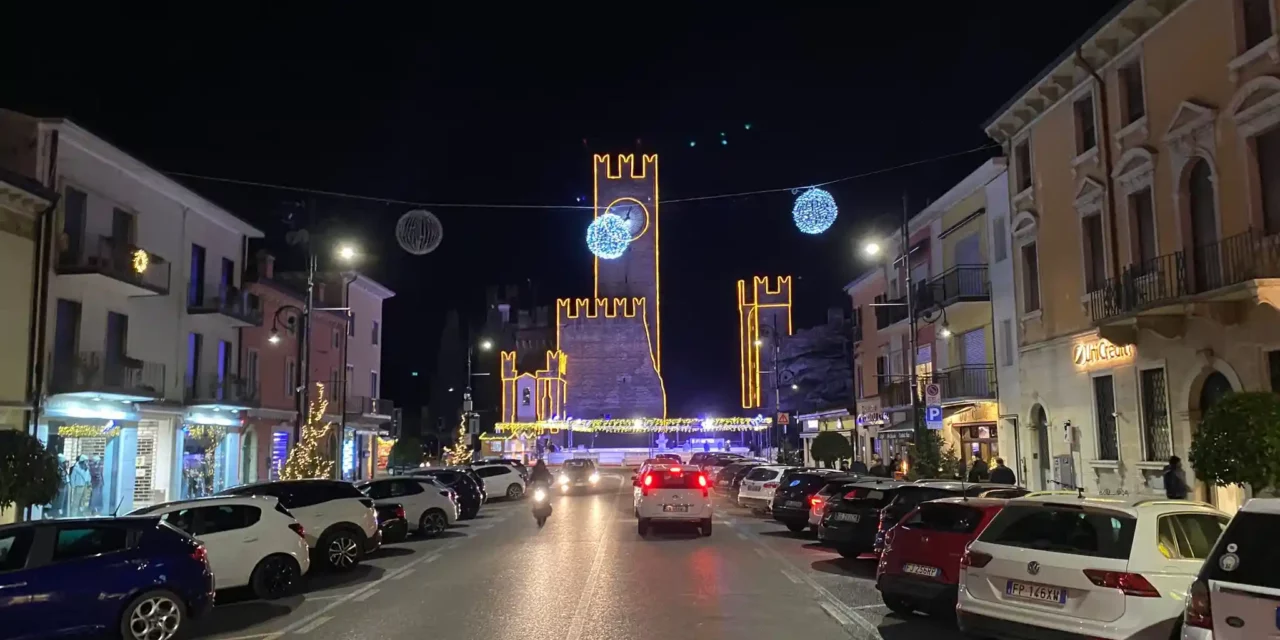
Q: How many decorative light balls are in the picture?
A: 3